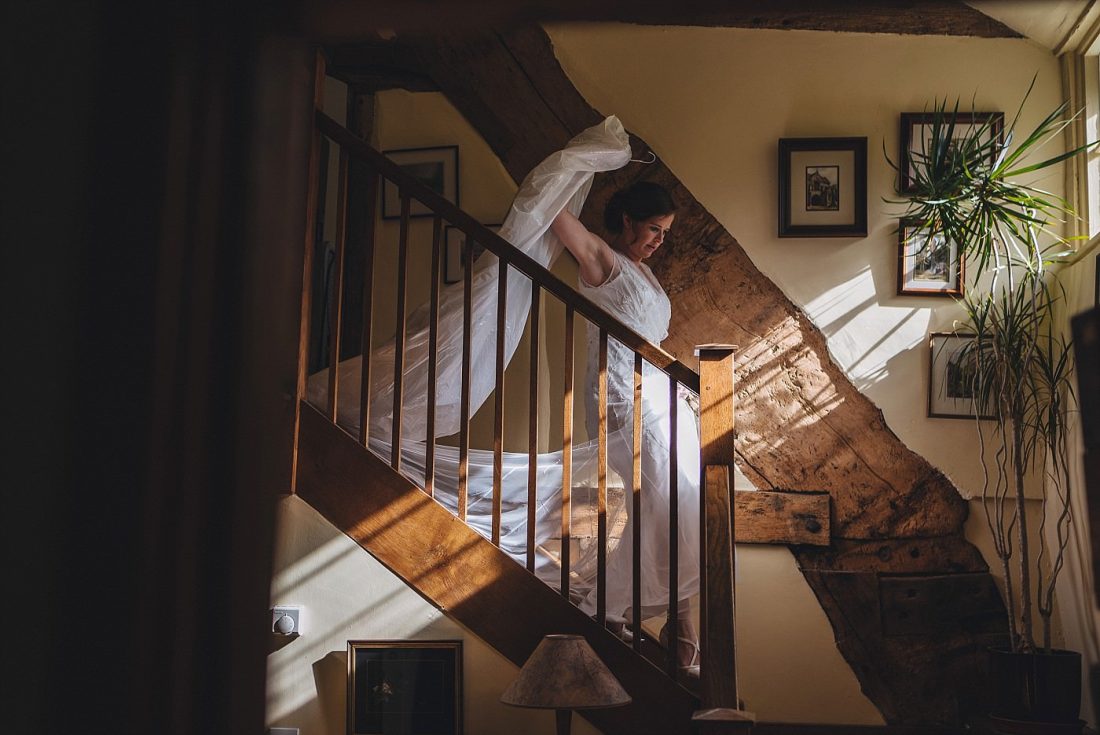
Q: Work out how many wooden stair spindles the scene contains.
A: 11